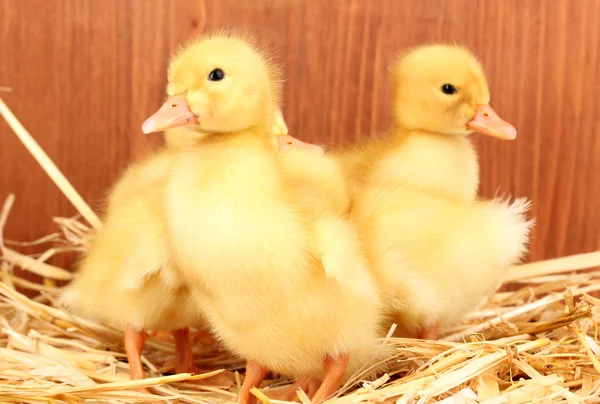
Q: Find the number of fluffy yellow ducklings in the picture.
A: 3